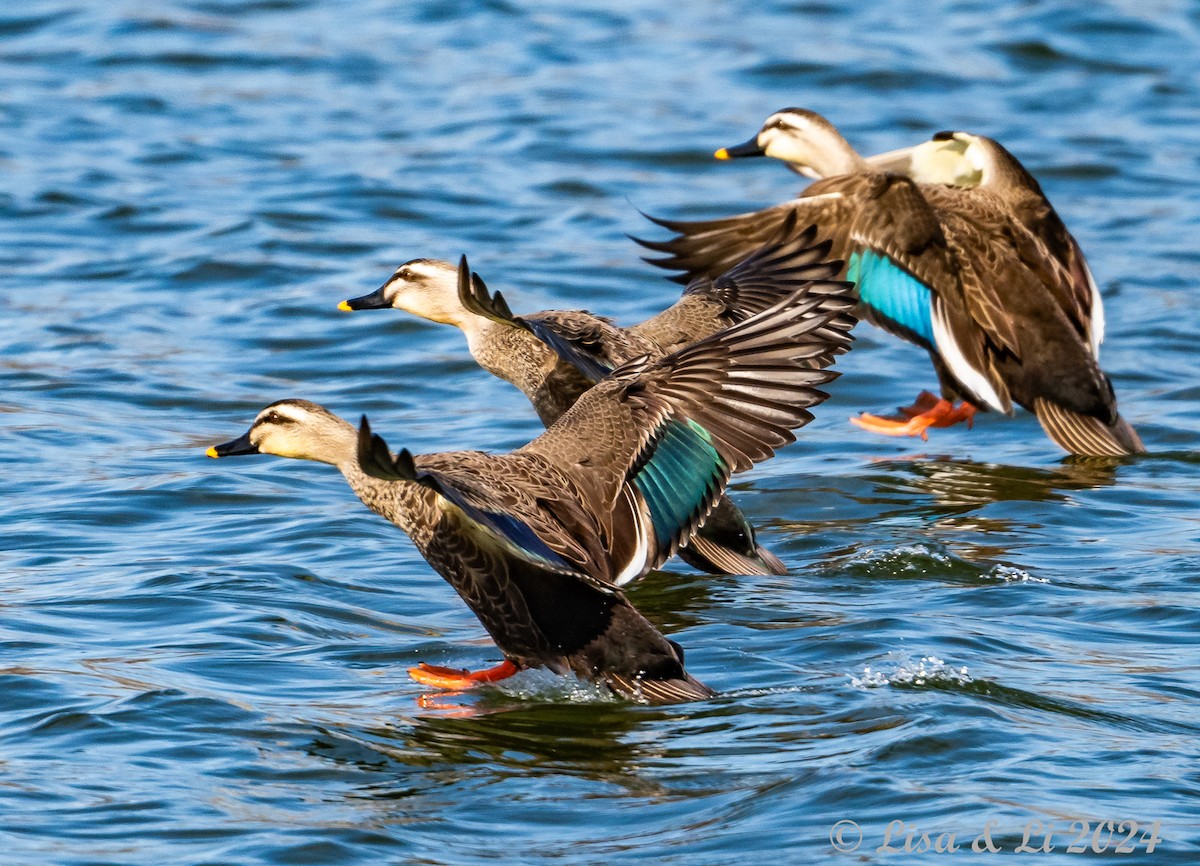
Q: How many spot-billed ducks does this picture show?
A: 3